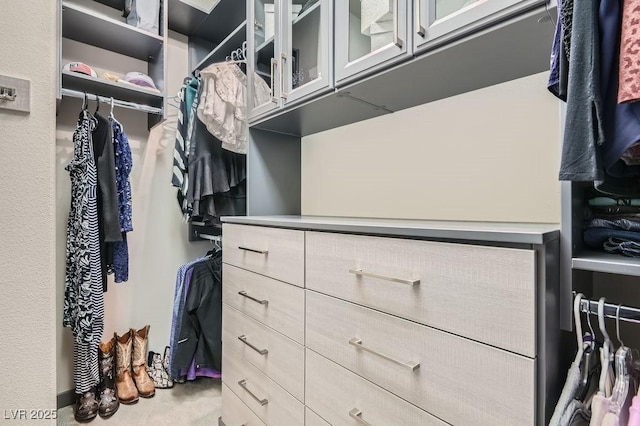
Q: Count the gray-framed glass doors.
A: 4